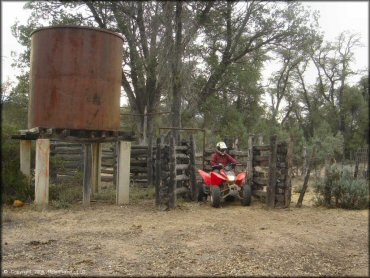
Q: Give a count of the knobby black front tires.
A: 2